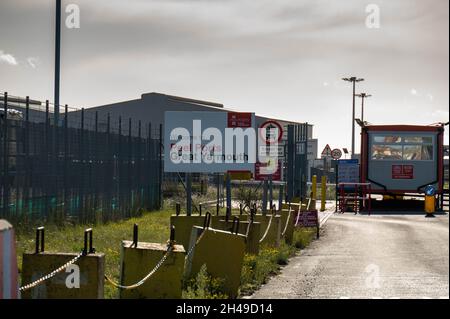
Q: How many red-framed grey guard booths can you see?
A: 1